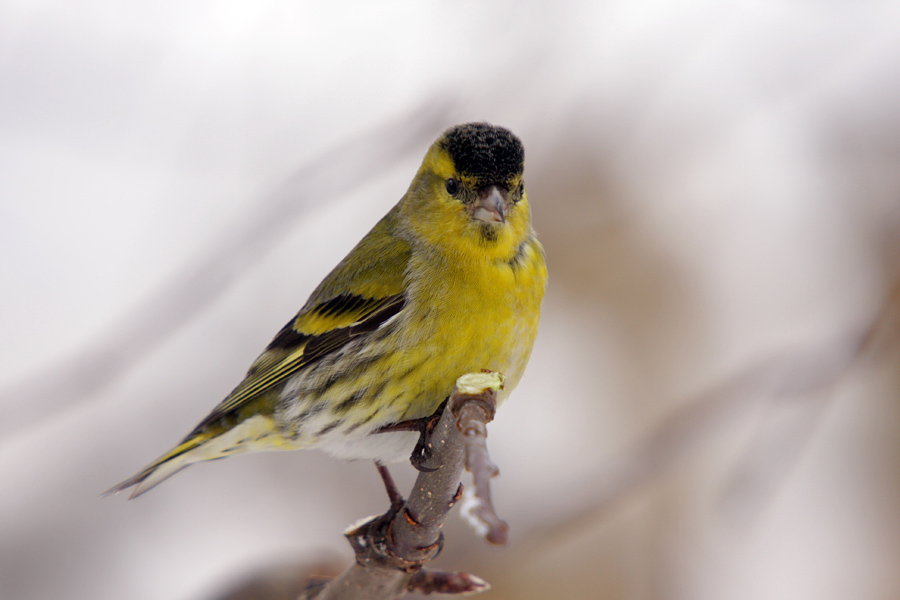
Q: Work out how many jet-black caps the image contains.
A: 1